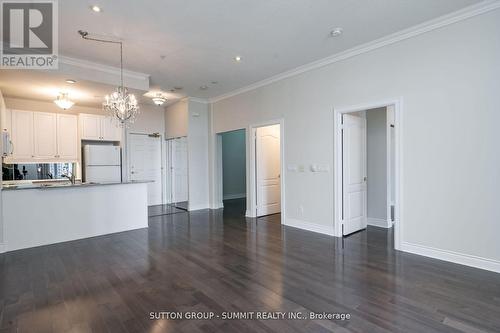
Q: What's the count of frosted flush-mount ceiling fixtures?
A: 2